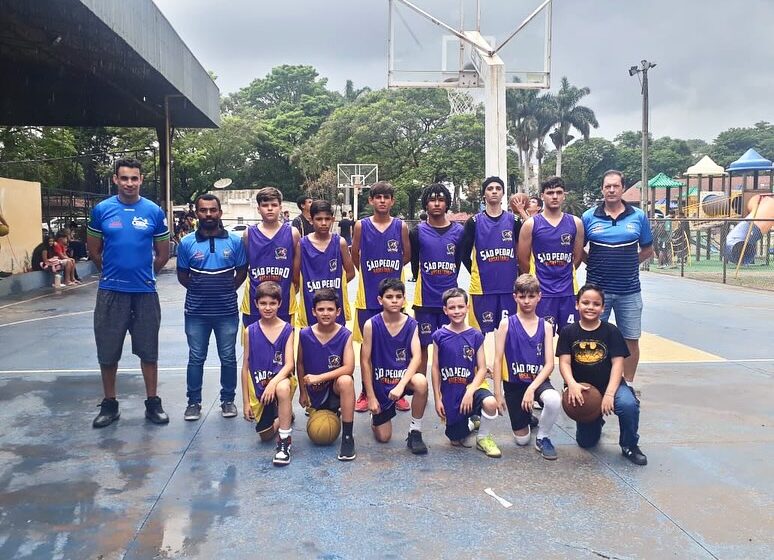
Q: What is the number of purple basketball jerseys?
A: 11